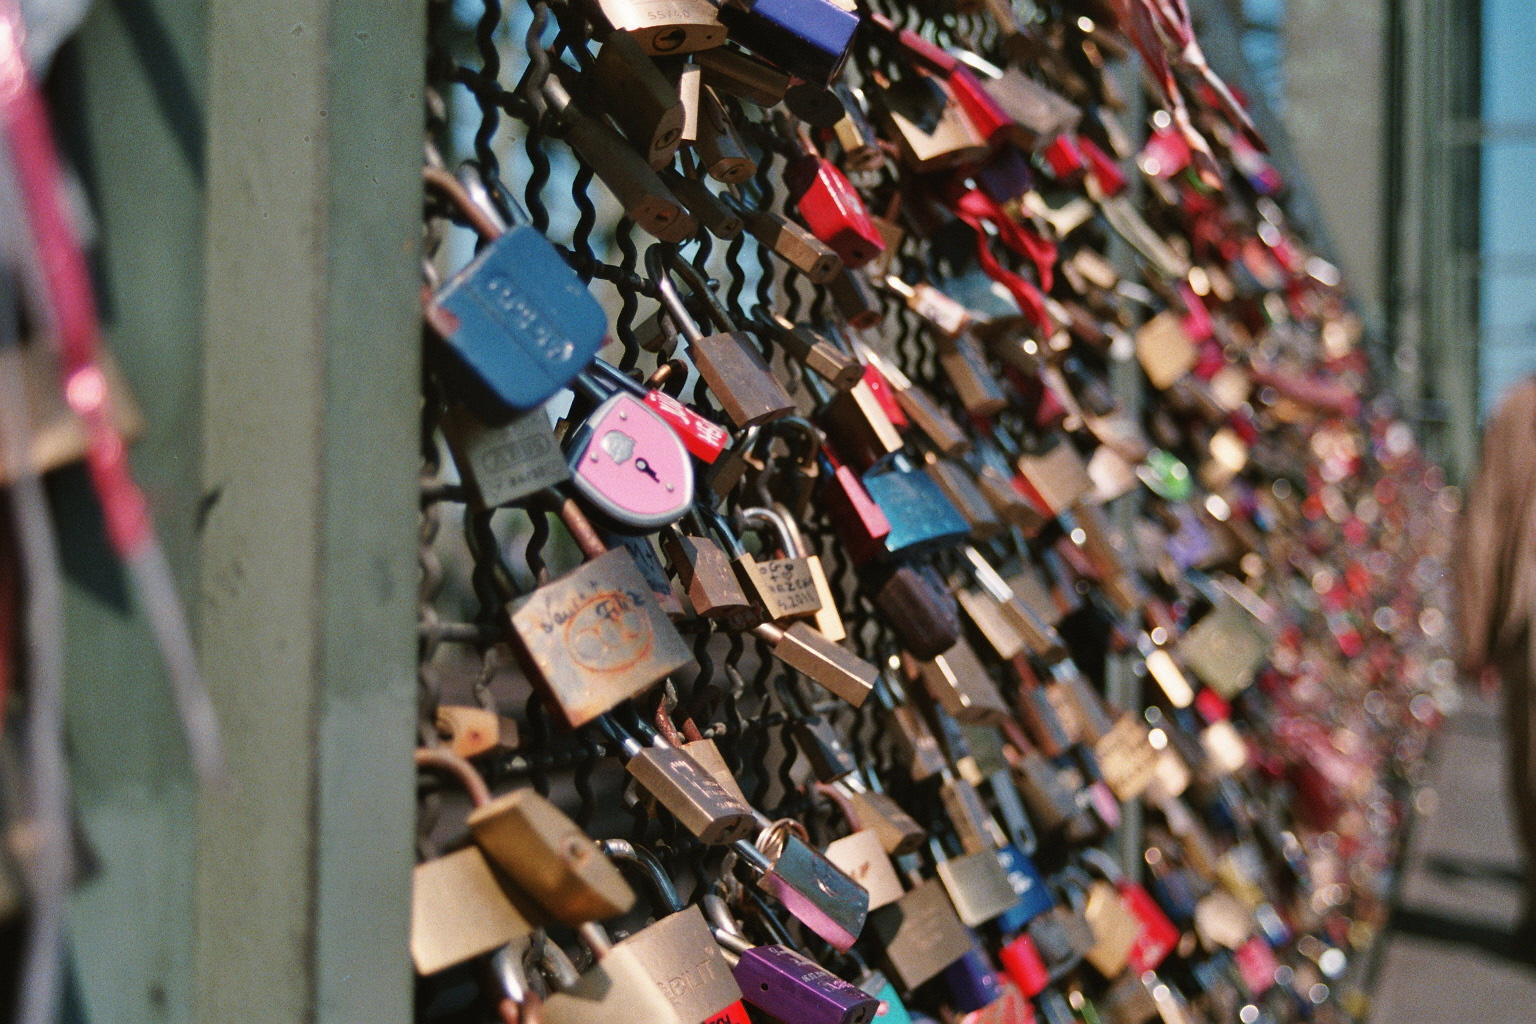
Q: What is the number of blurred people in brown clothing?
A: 1